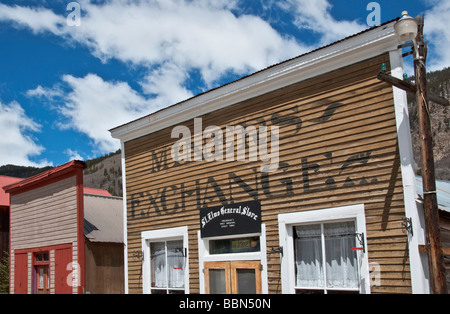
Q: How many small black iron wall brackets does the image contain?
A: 5